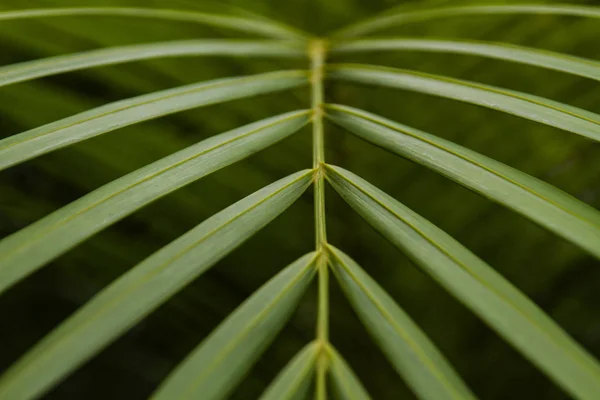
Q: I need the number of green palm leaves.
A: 14